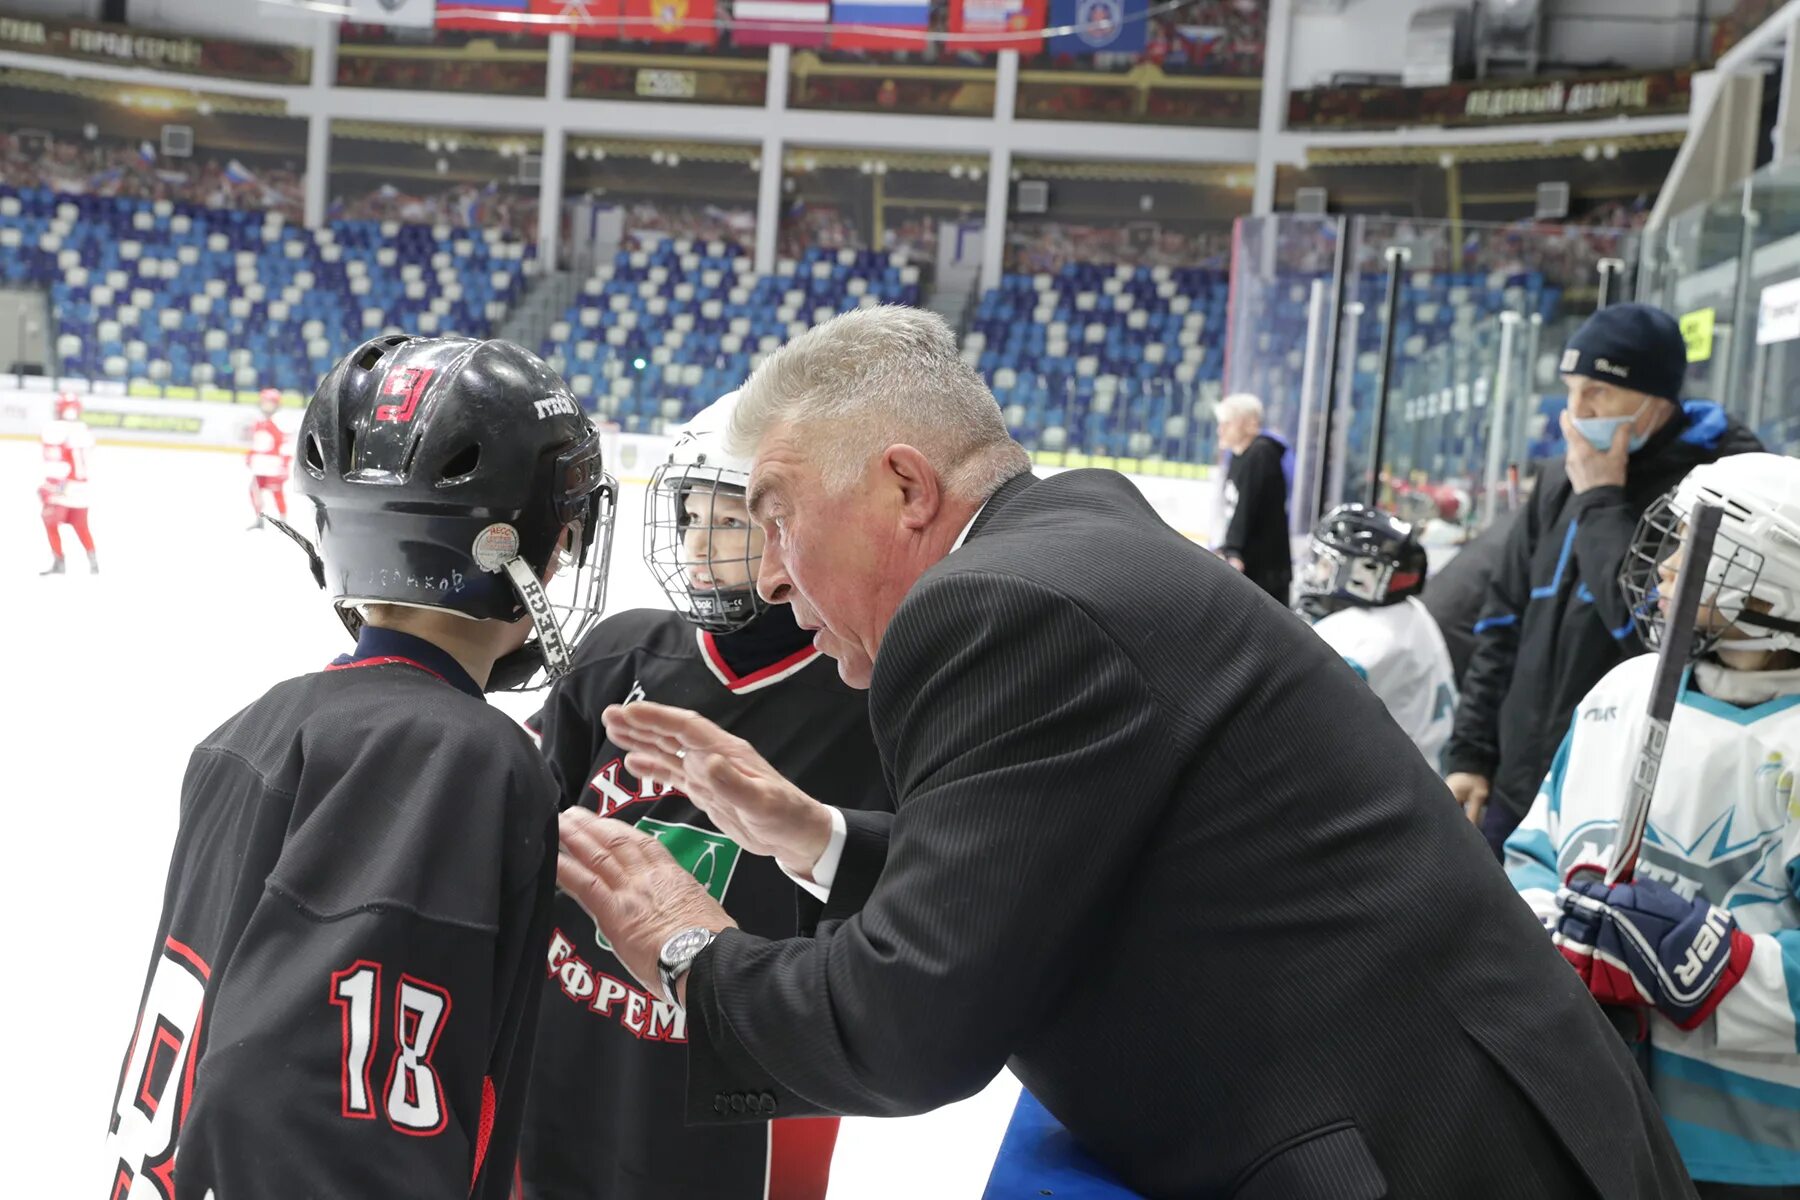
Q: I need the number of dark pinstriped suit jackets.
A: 1